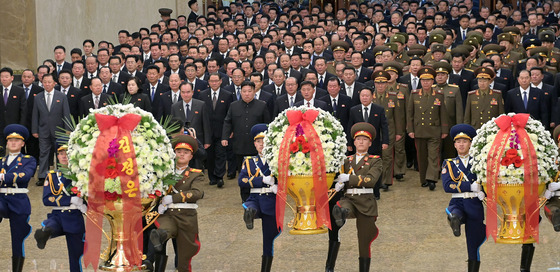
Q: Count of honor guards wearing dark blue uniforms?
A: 4